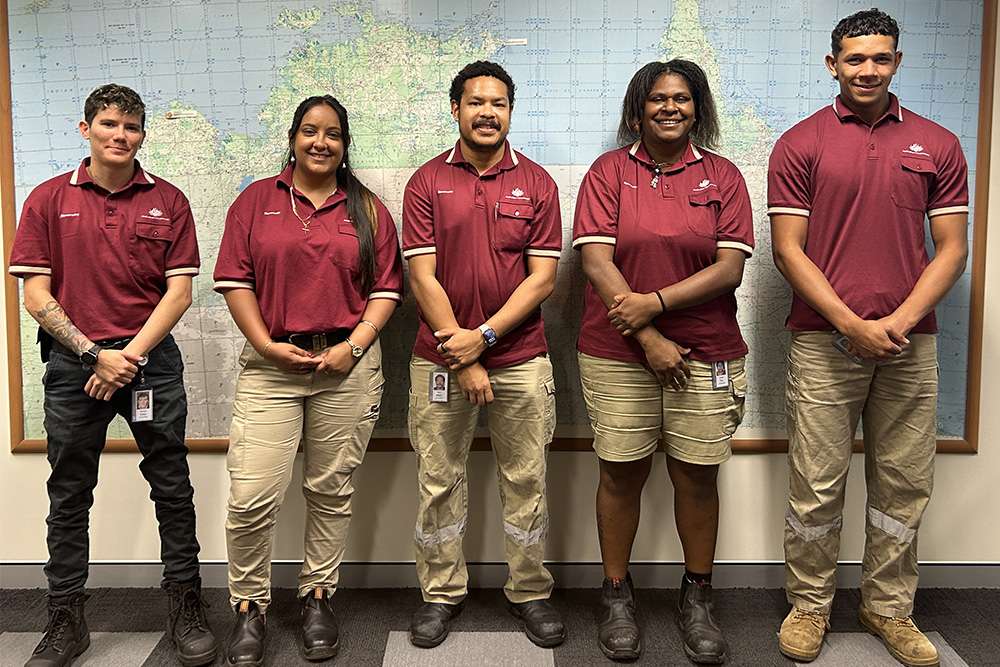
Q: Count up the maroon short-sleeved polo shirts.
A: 5